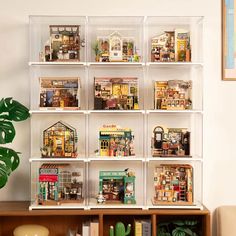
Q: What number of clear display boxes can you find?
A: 12